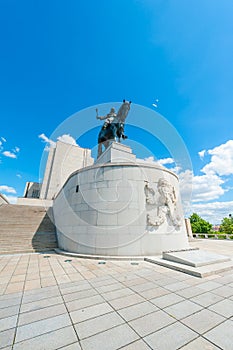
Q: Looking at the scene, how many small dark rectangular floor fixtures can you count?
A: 4